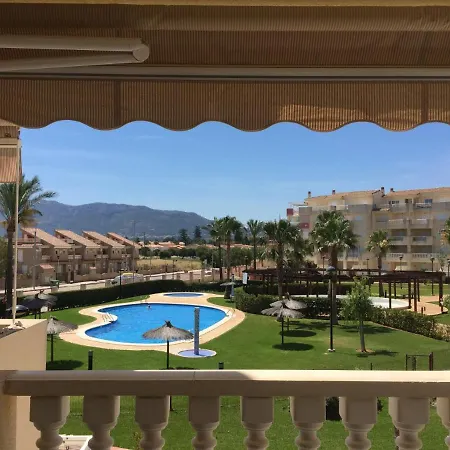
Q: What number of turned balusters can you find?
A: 9